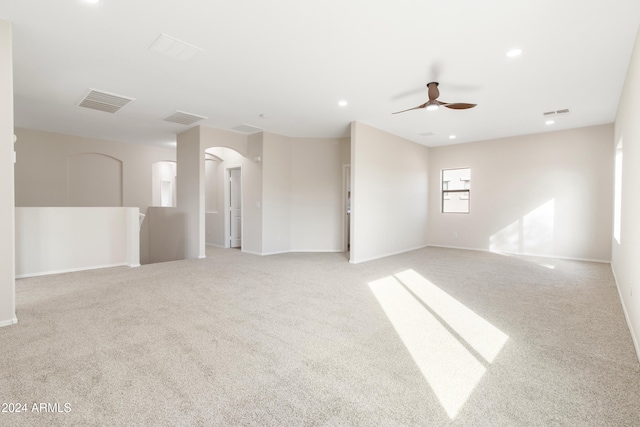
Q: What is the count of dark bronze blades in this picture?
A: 3